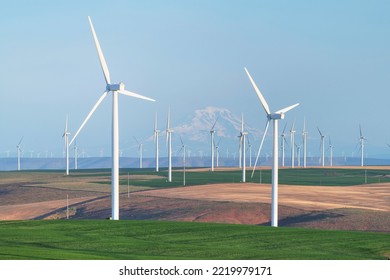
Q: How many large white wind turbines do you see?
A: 2